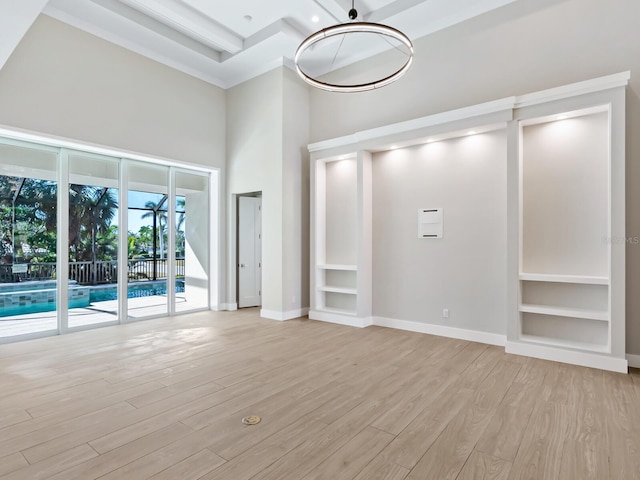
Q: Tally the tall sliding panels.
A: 4